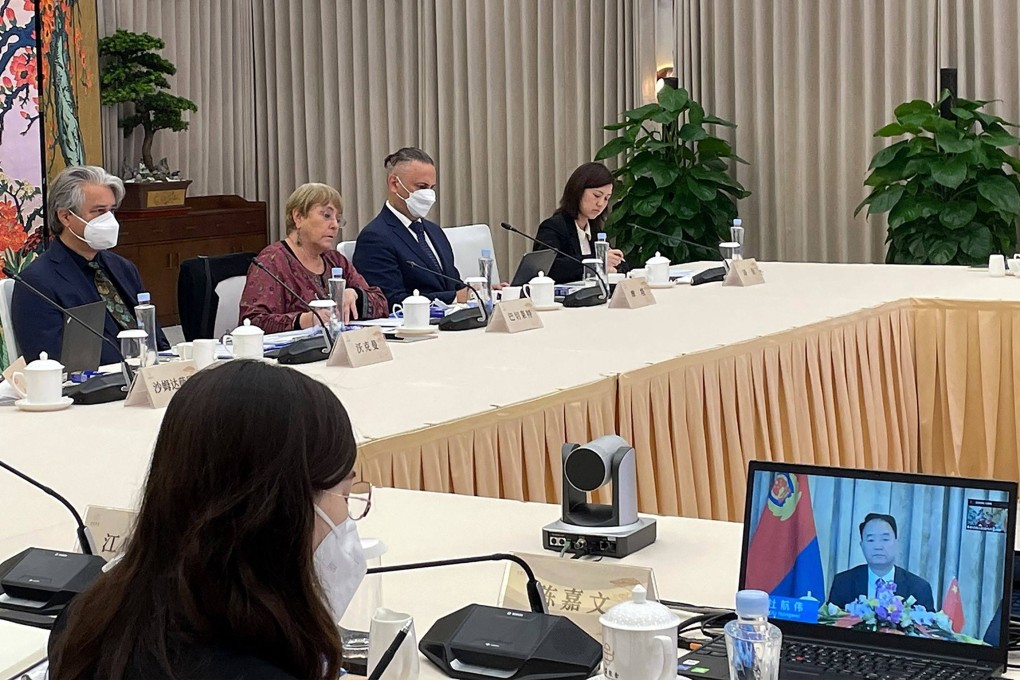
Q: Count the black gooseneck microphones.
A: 7